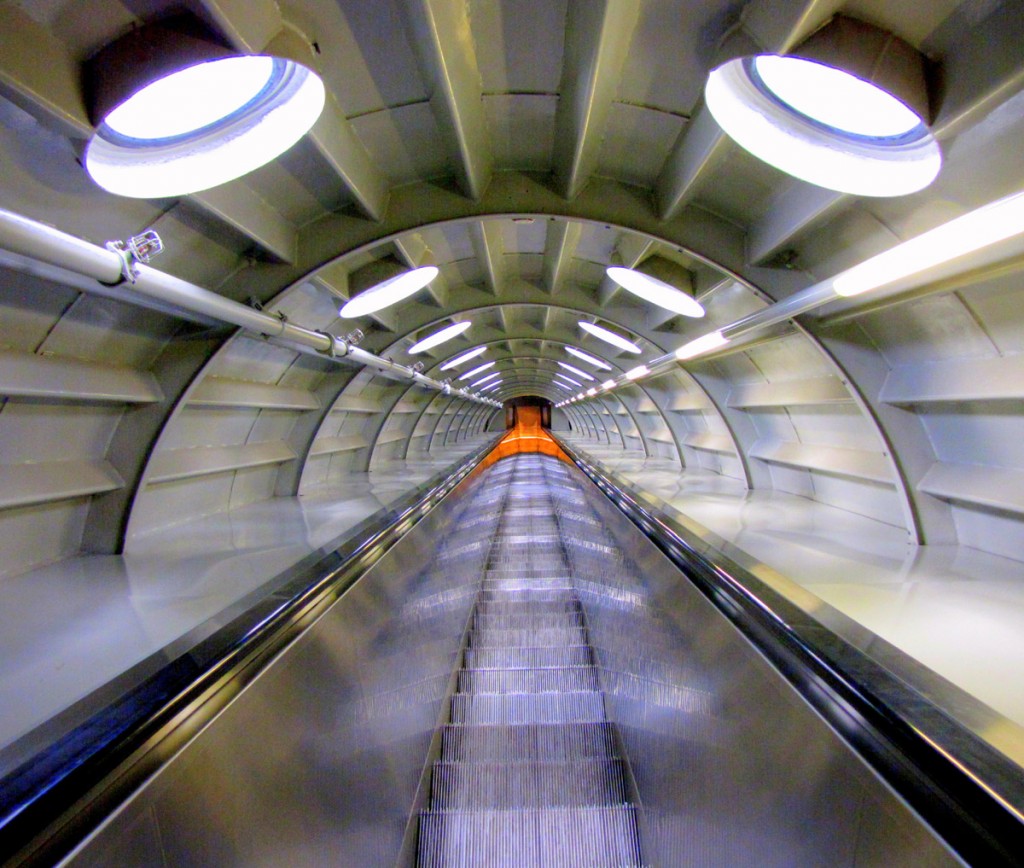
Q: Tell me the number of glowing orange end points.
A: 1